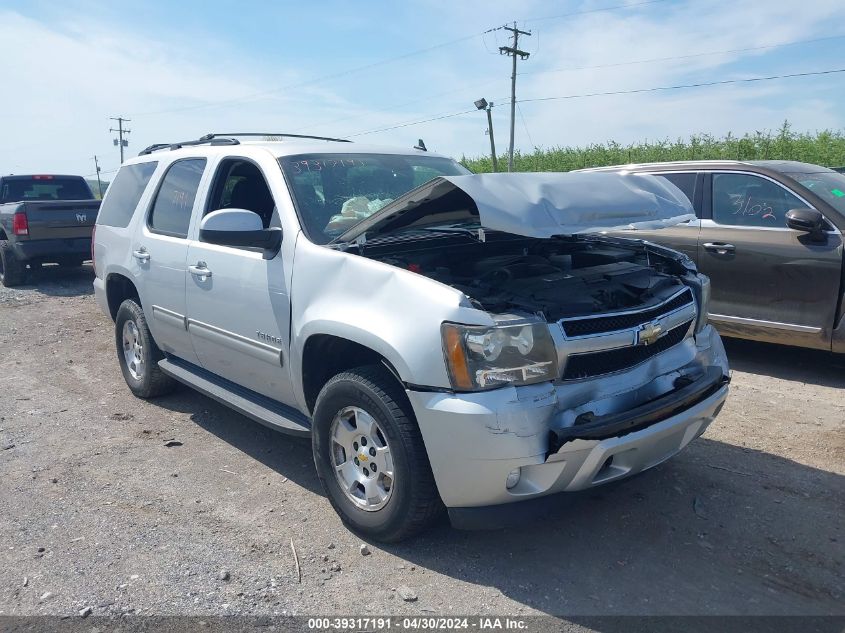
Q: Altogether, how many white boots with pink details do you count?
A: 0